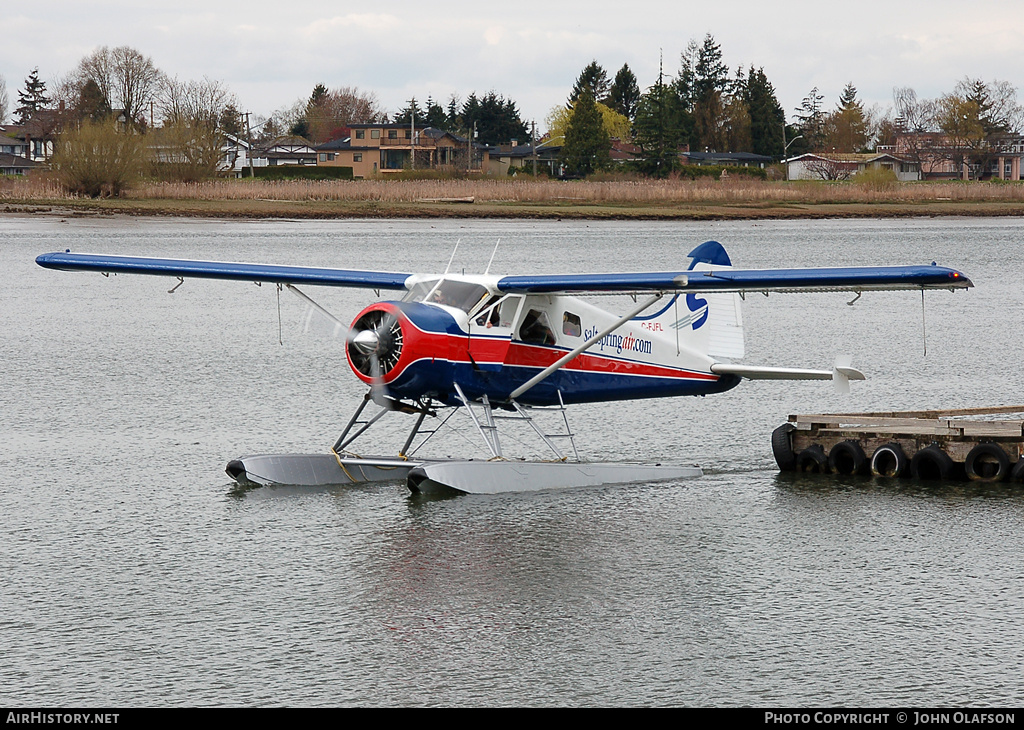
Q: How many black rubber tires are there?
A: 7